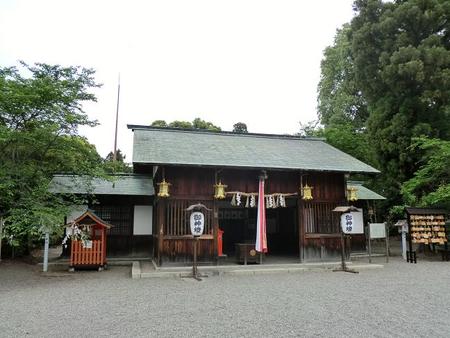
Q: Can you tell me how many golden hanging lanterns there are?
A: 4